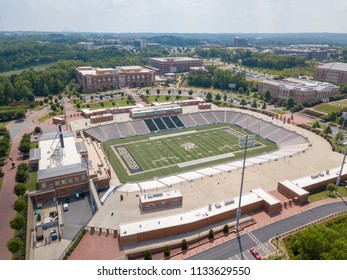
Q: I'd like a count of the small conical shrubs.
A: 5